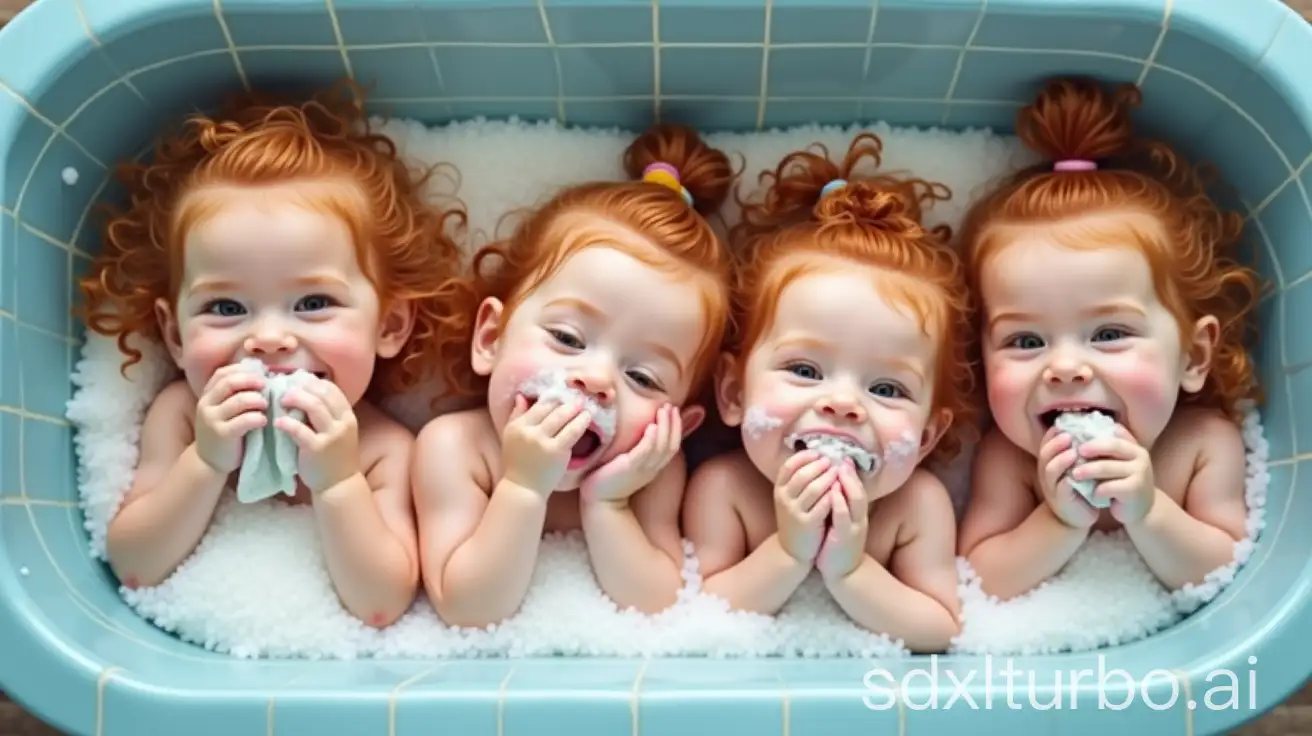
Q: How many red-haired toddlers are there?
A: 4